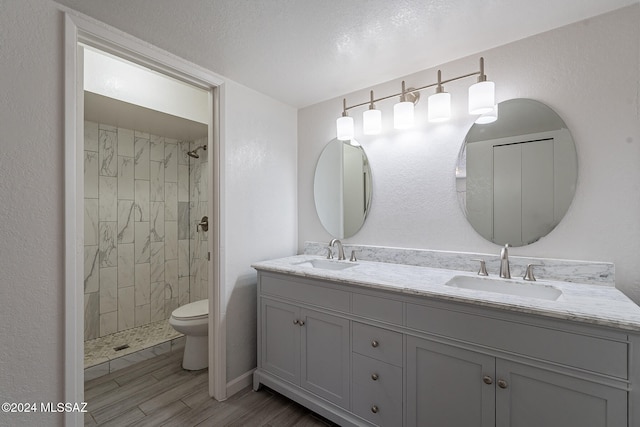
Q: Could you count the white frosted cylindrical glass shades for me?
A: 5